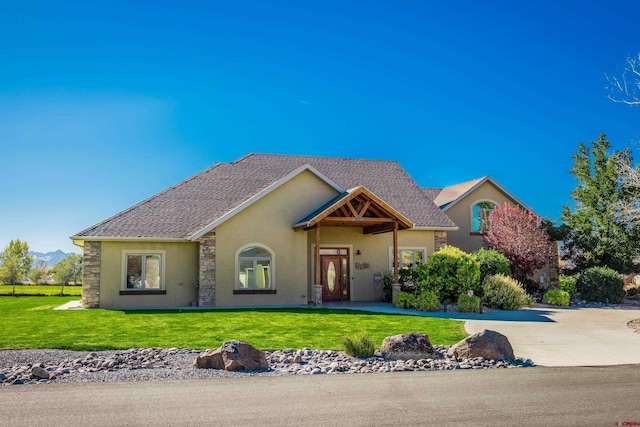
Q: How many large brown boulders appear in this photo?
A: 3